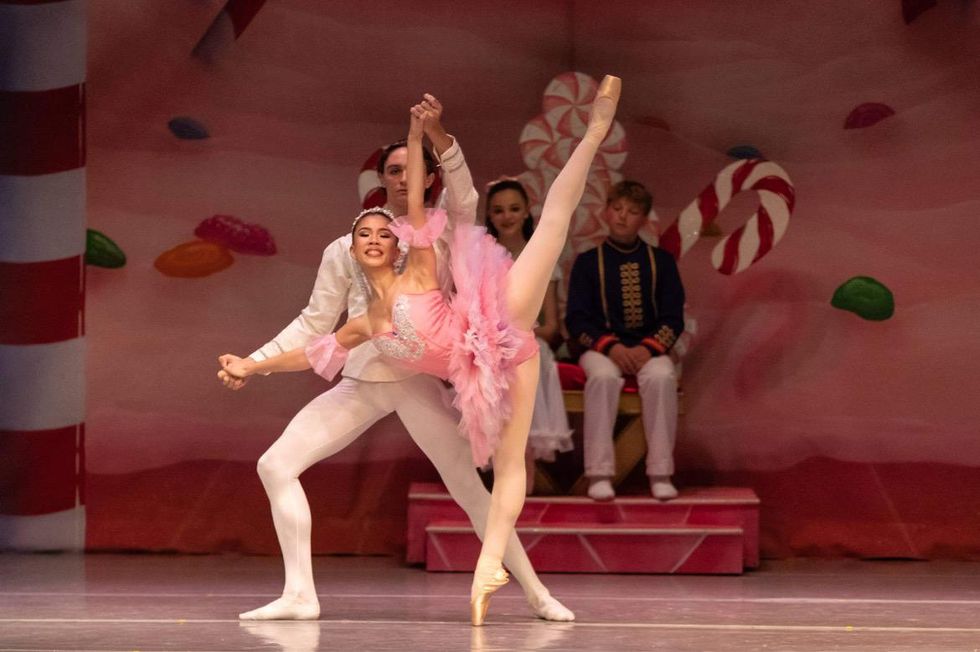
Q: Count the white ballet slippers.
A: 4